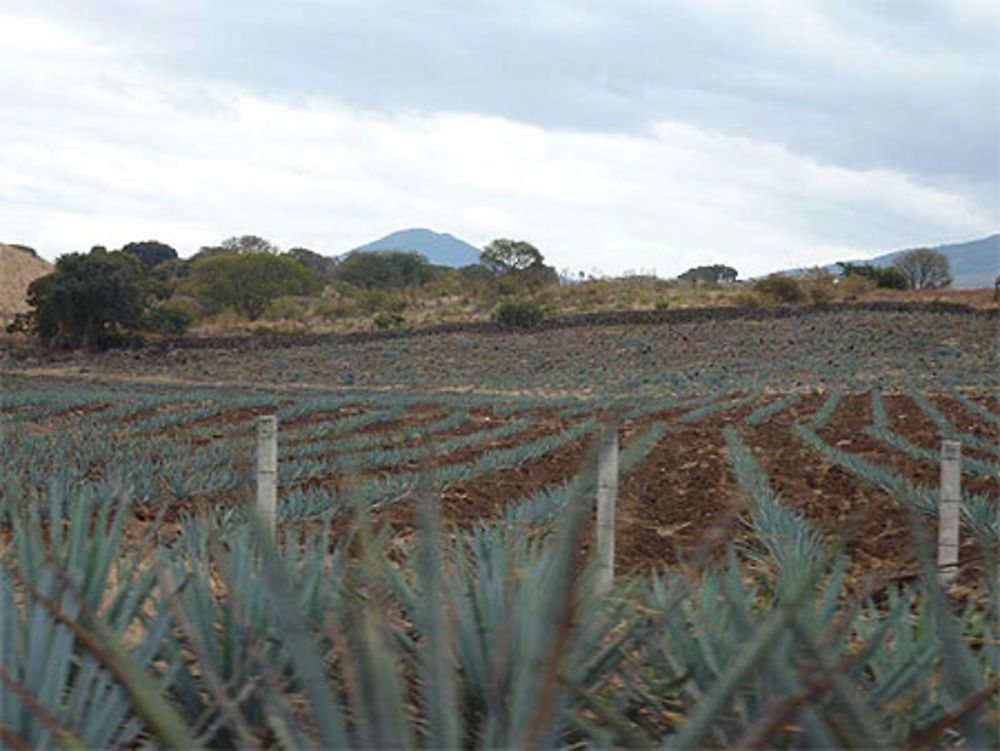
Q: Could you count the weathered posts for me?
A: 3